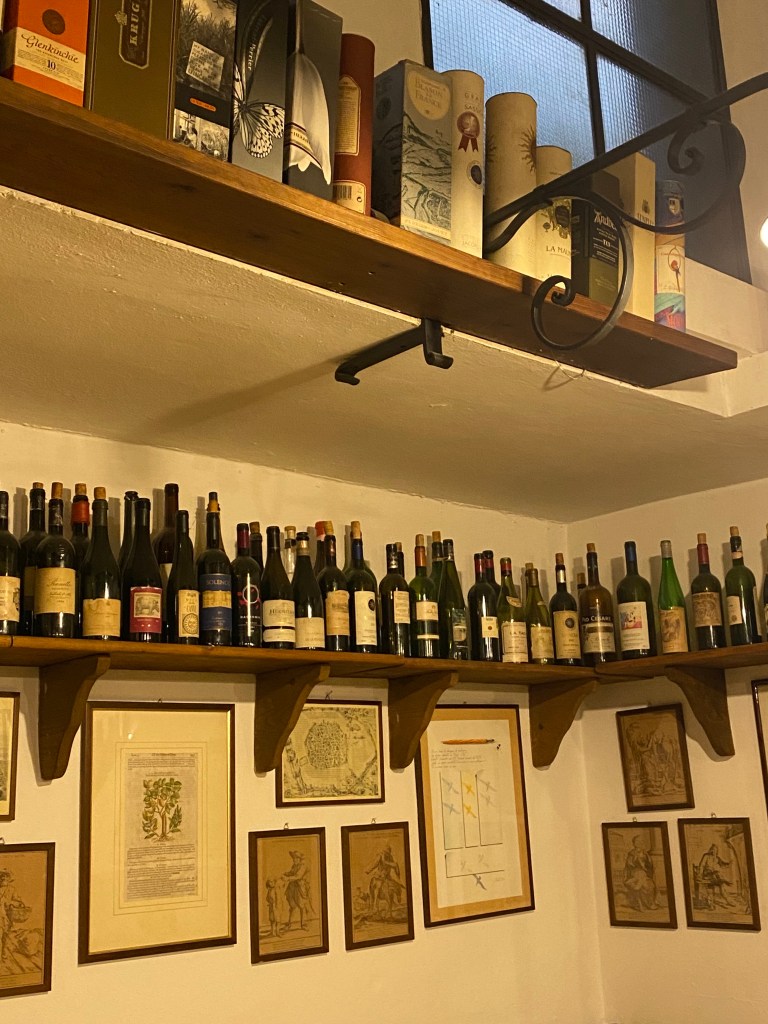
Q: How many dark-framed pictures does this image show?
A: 11